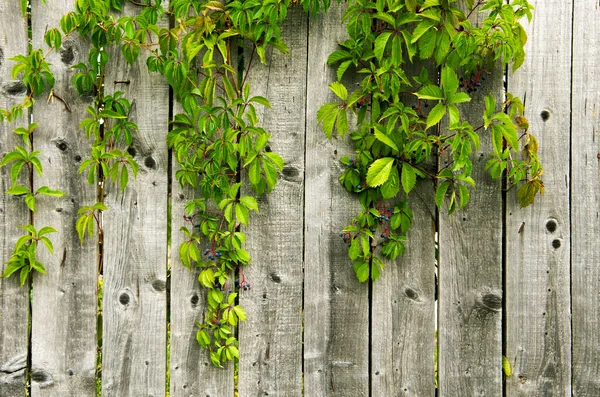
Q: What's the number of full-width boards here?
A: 8